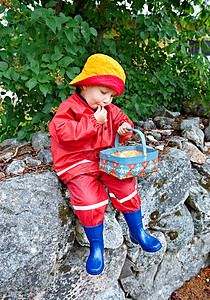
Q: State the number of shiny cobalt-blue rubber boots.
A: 2